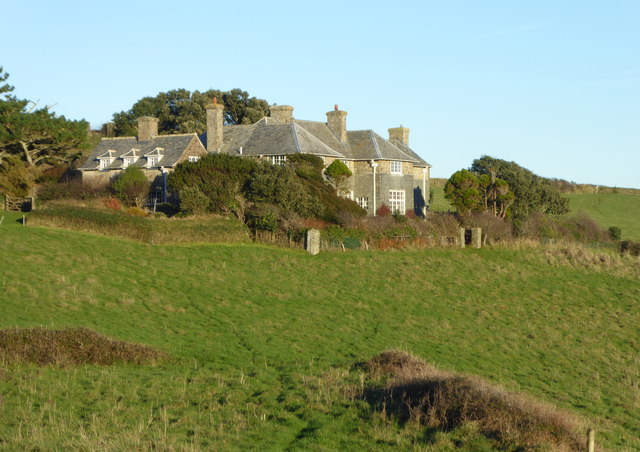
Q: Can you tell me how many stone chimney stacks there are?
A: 5